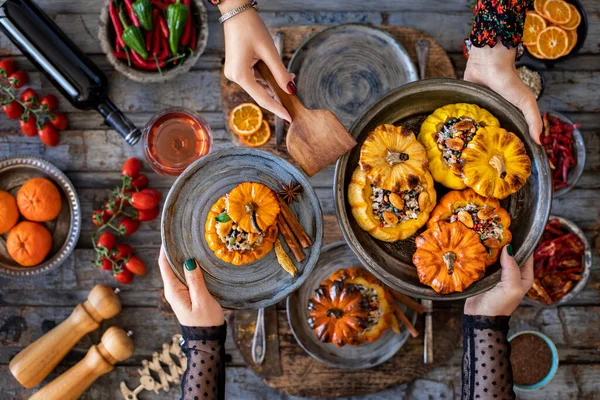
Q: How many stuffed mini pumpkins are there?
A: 5